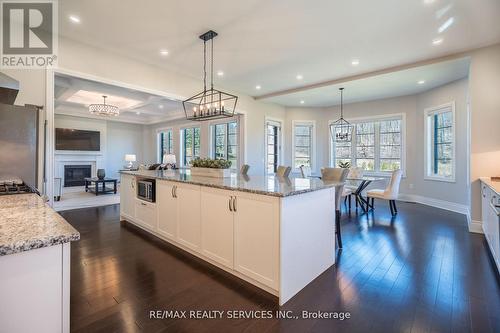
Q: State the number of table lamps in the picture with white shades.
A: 2